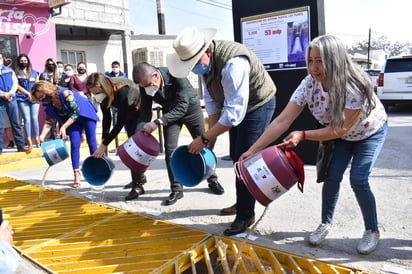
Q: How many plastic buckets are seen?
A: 5